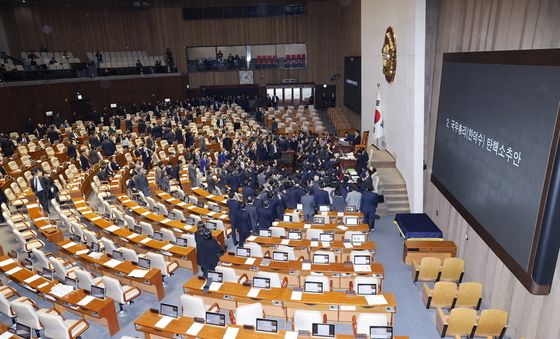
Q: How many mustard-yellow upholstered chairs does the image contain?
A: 6